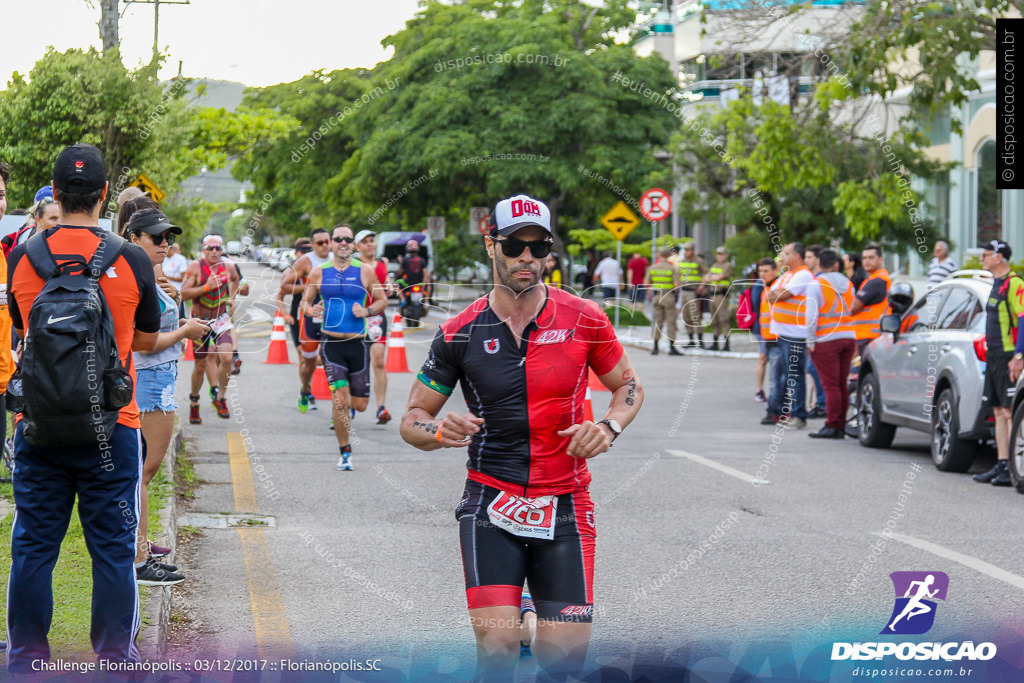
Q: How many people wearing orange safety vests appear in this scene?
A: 4